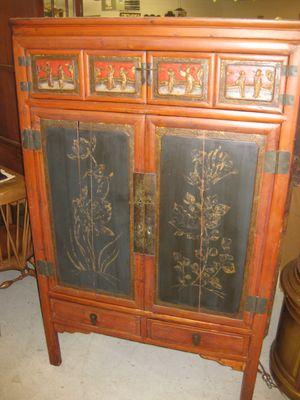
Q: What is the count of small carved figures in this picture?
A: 8